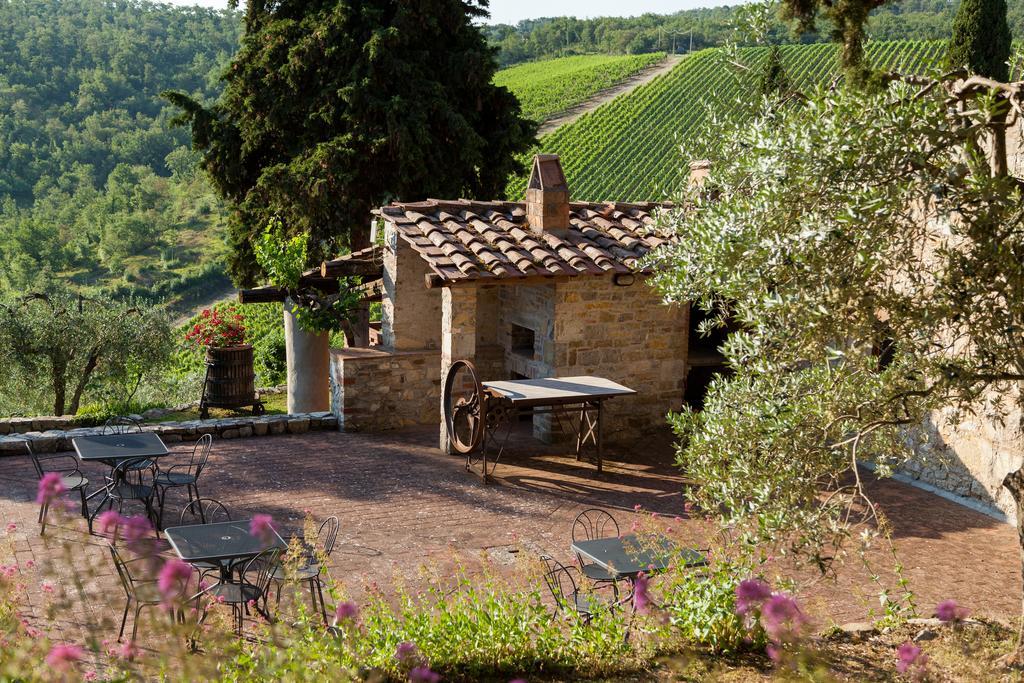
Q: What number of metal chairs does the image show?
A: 11